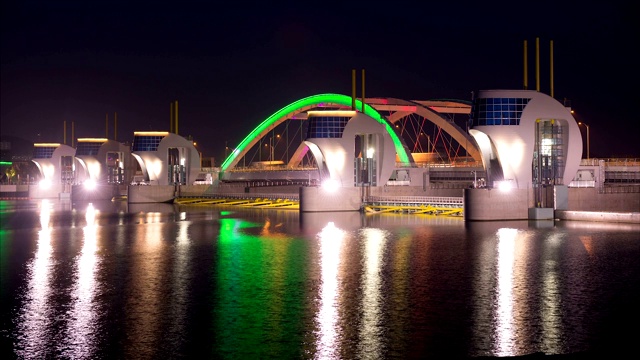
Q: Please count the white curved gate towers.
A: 5